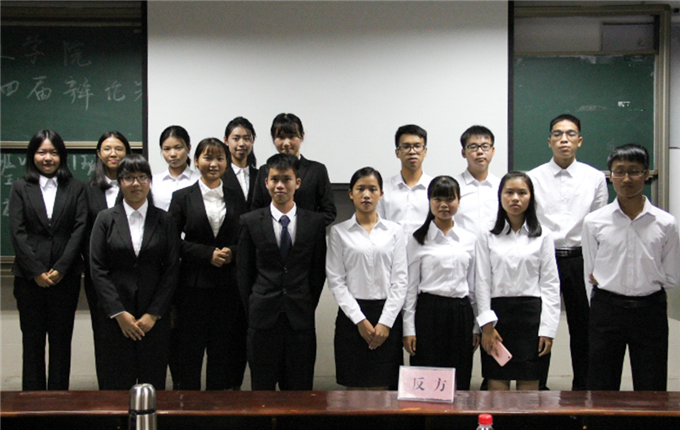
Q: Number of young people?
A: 15